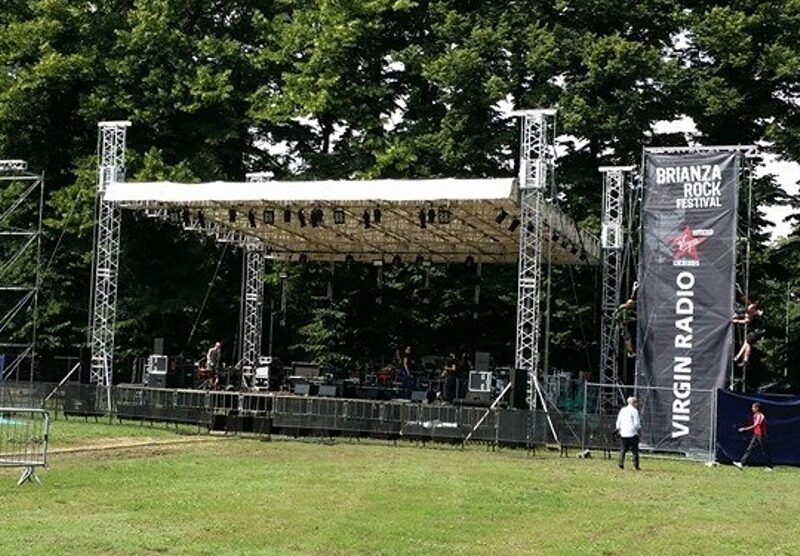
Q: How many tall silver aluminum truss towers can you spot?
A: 4